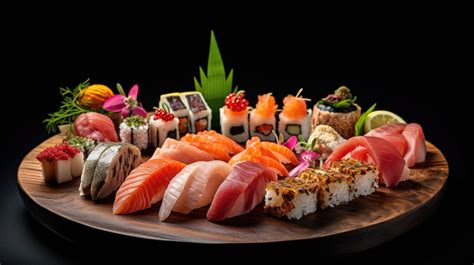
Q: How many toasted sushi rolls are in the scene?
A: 3